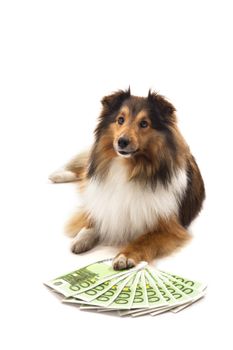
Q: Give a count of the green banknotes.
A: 10